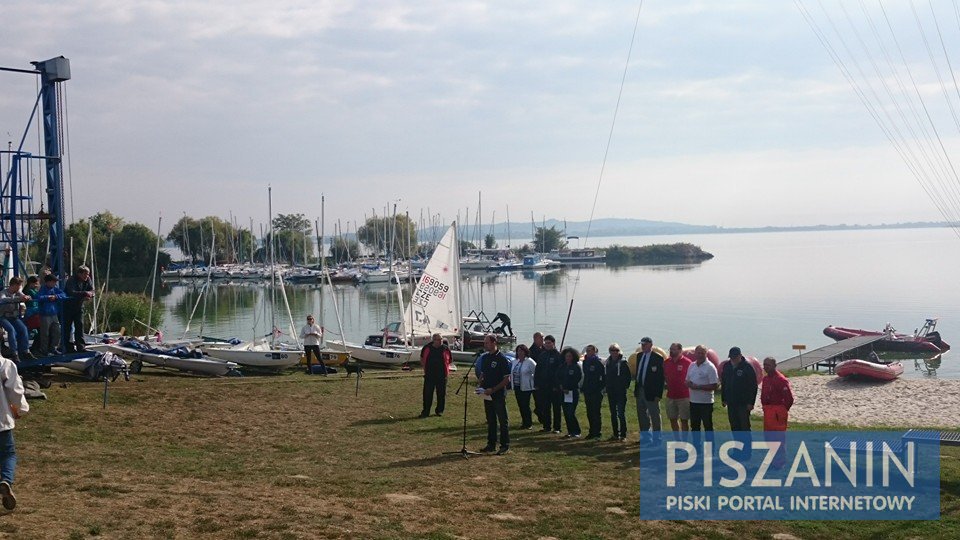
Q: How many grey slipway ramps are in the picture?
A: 1